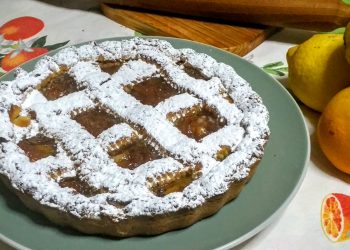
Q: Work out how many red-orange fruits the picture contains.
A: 3